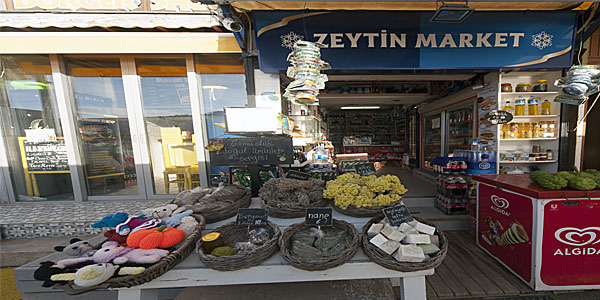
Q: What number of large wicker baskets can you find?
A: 7